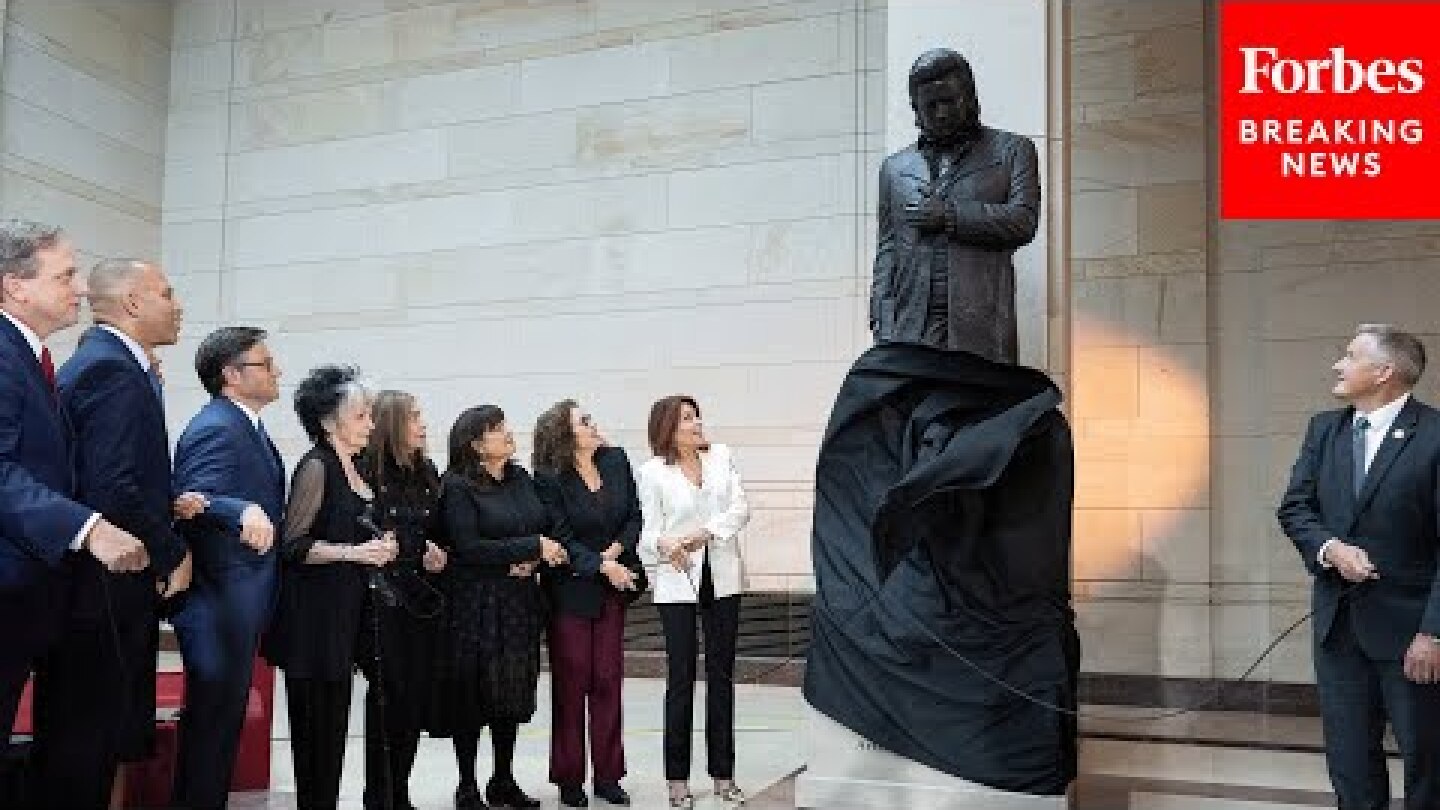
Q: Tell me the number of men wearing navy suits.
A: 3